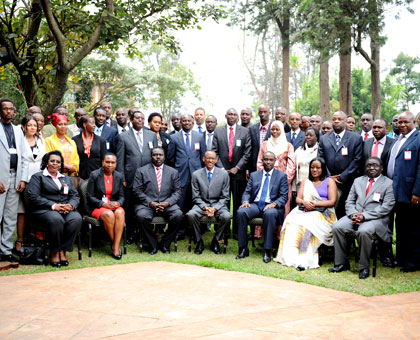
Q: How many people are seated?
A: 7